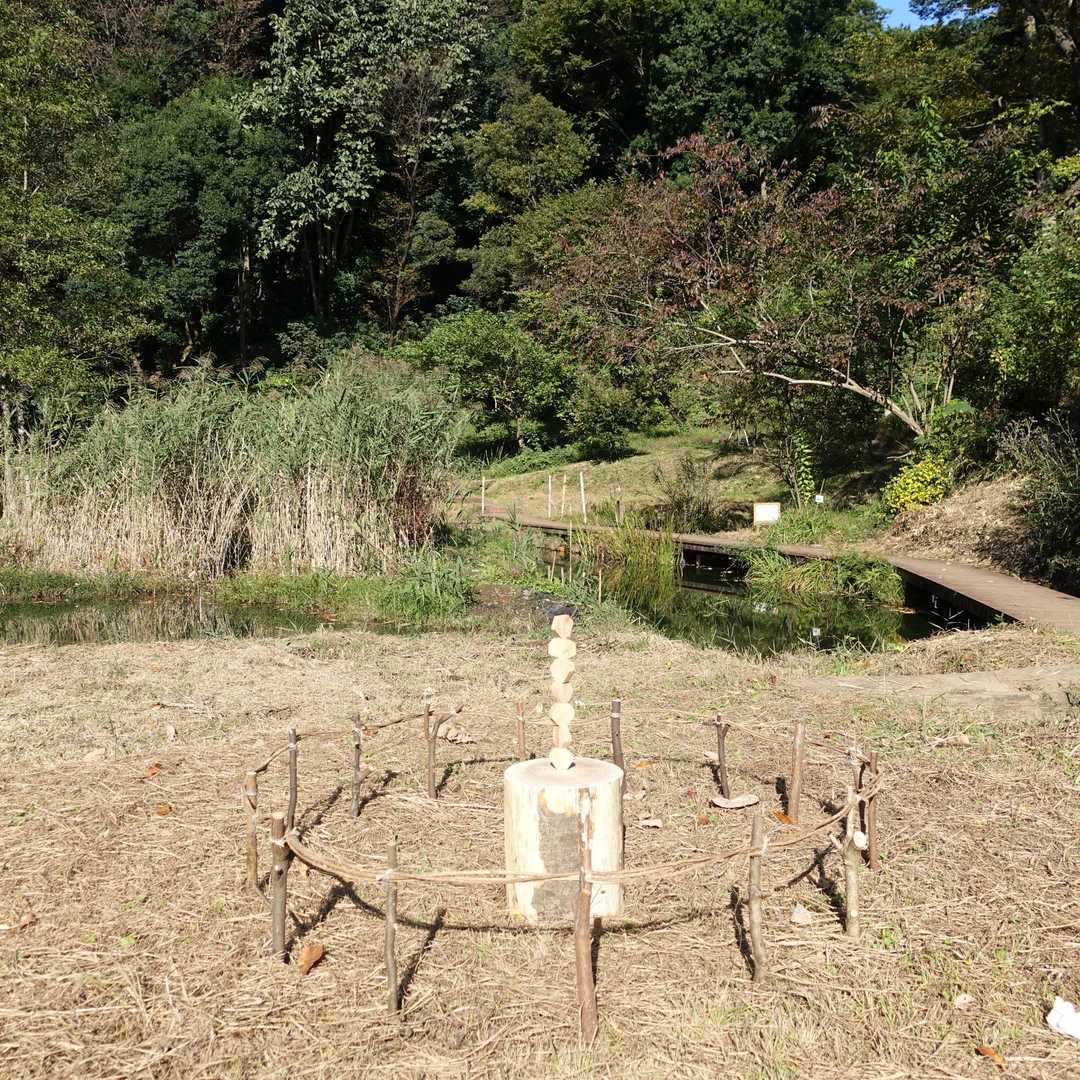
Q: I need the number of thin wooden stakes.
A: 15